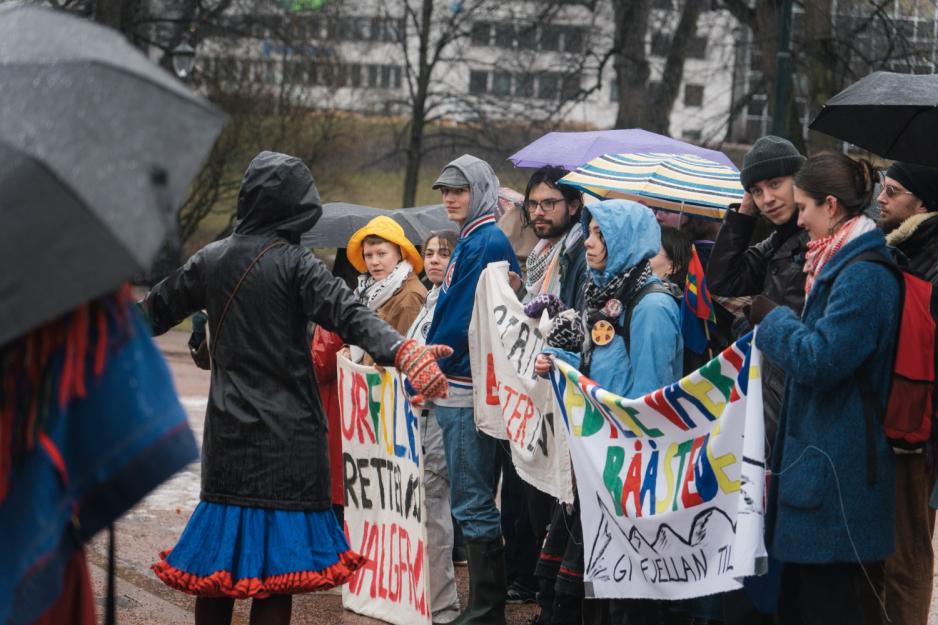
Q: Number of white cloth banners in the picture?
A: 3